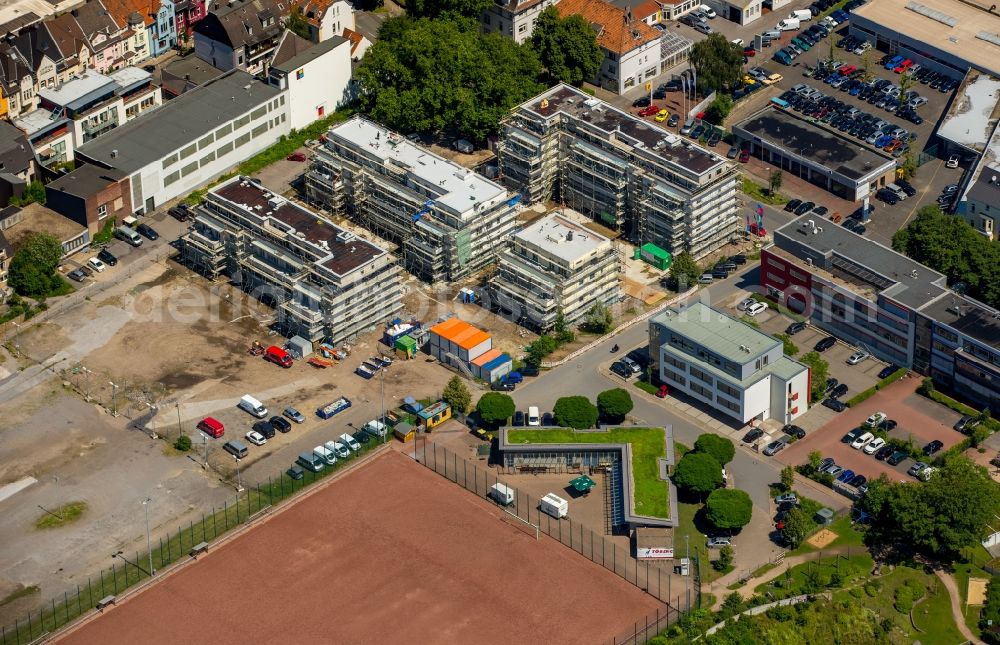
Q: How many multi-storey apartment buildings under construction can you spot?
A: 4